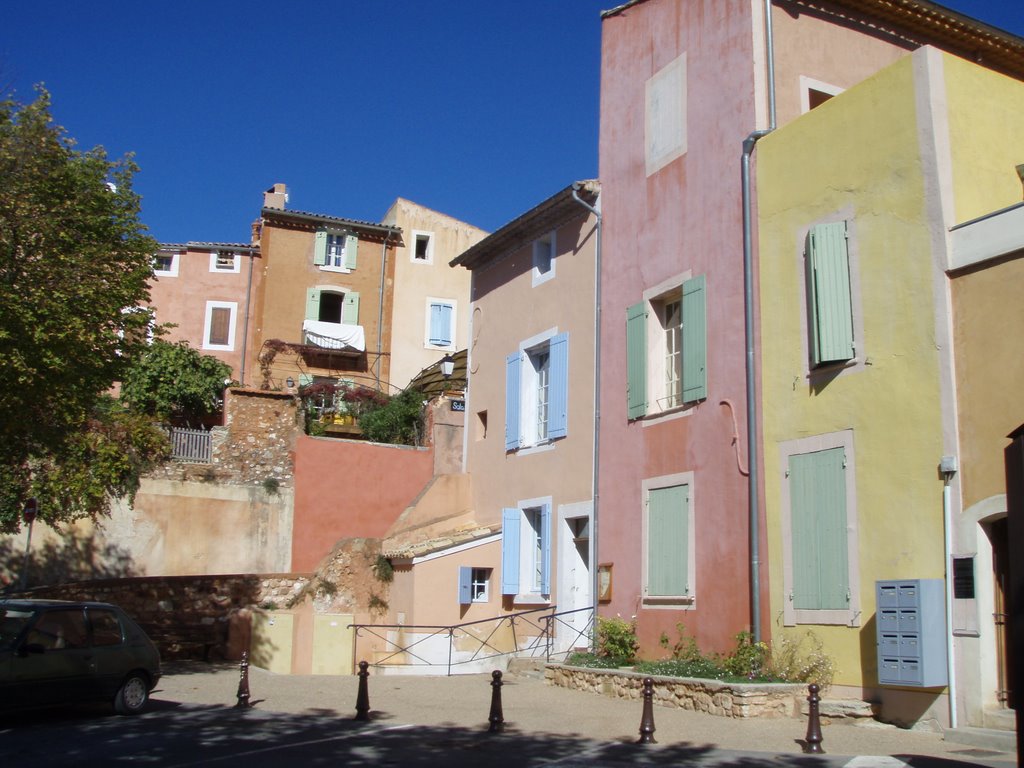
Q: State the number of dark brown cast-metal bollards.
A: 5